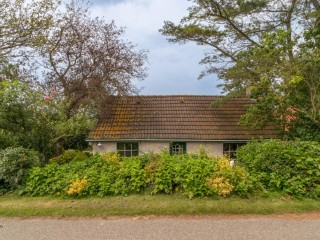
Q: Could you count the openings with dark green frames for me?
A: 3